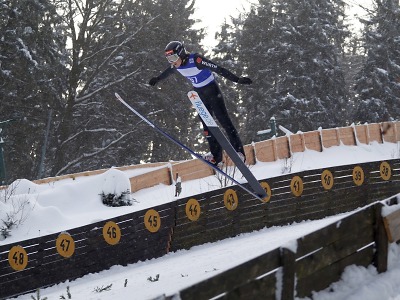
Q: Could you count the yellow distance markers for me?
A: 11